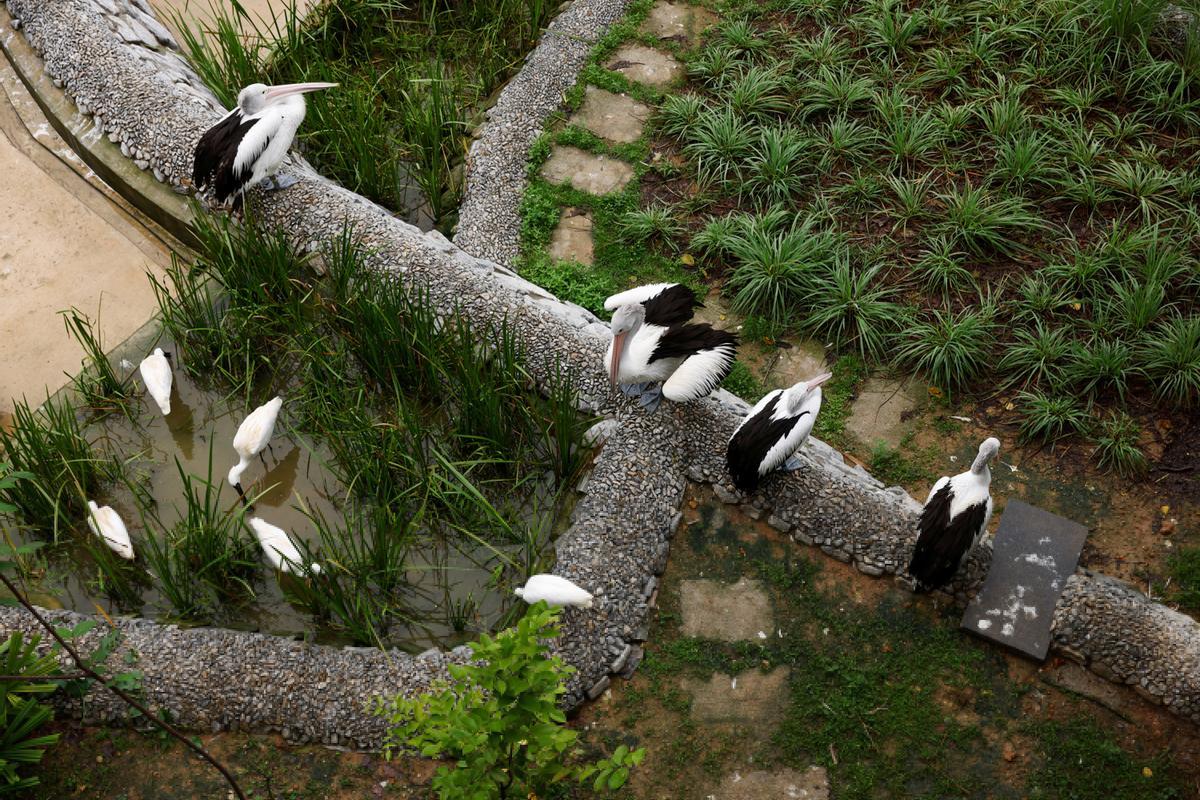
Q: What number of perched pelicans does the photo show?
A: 4